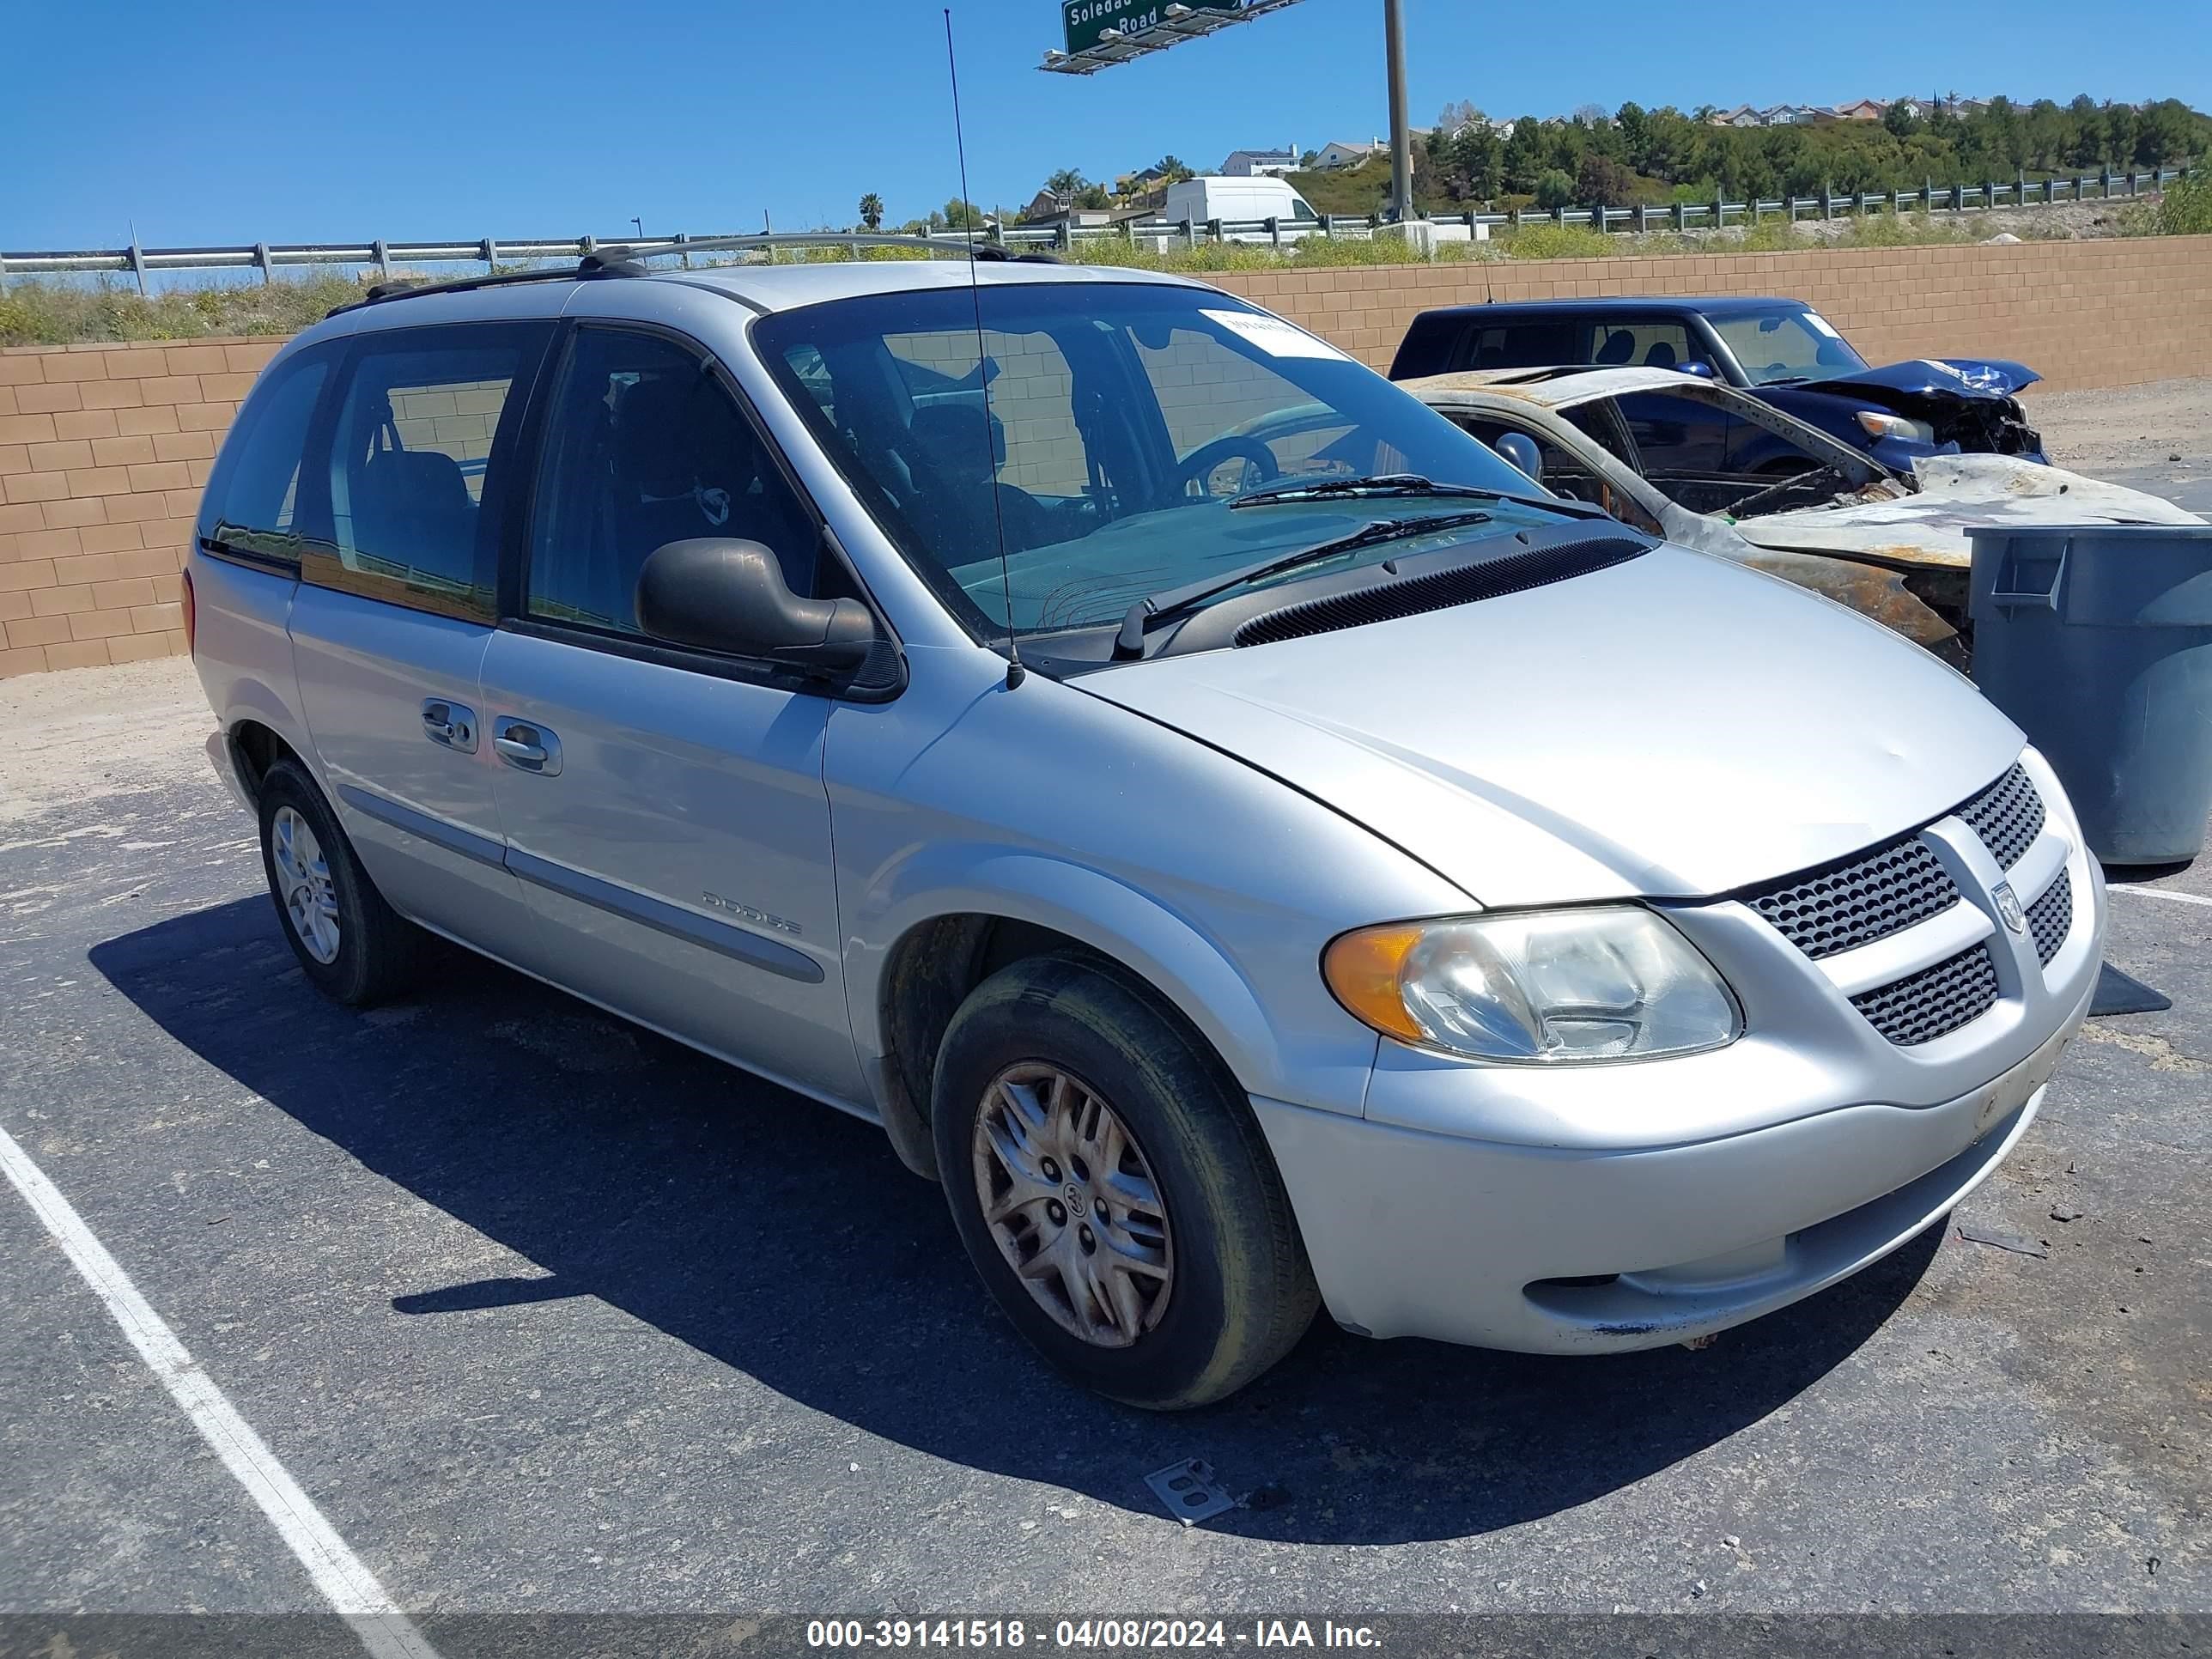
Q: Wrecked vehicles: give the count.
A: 2